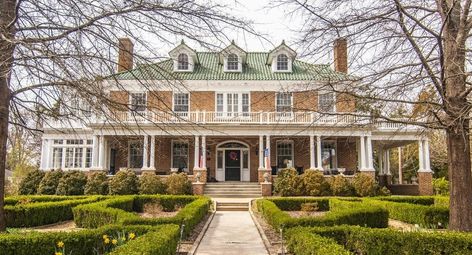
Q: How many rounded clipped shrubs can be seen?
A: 11